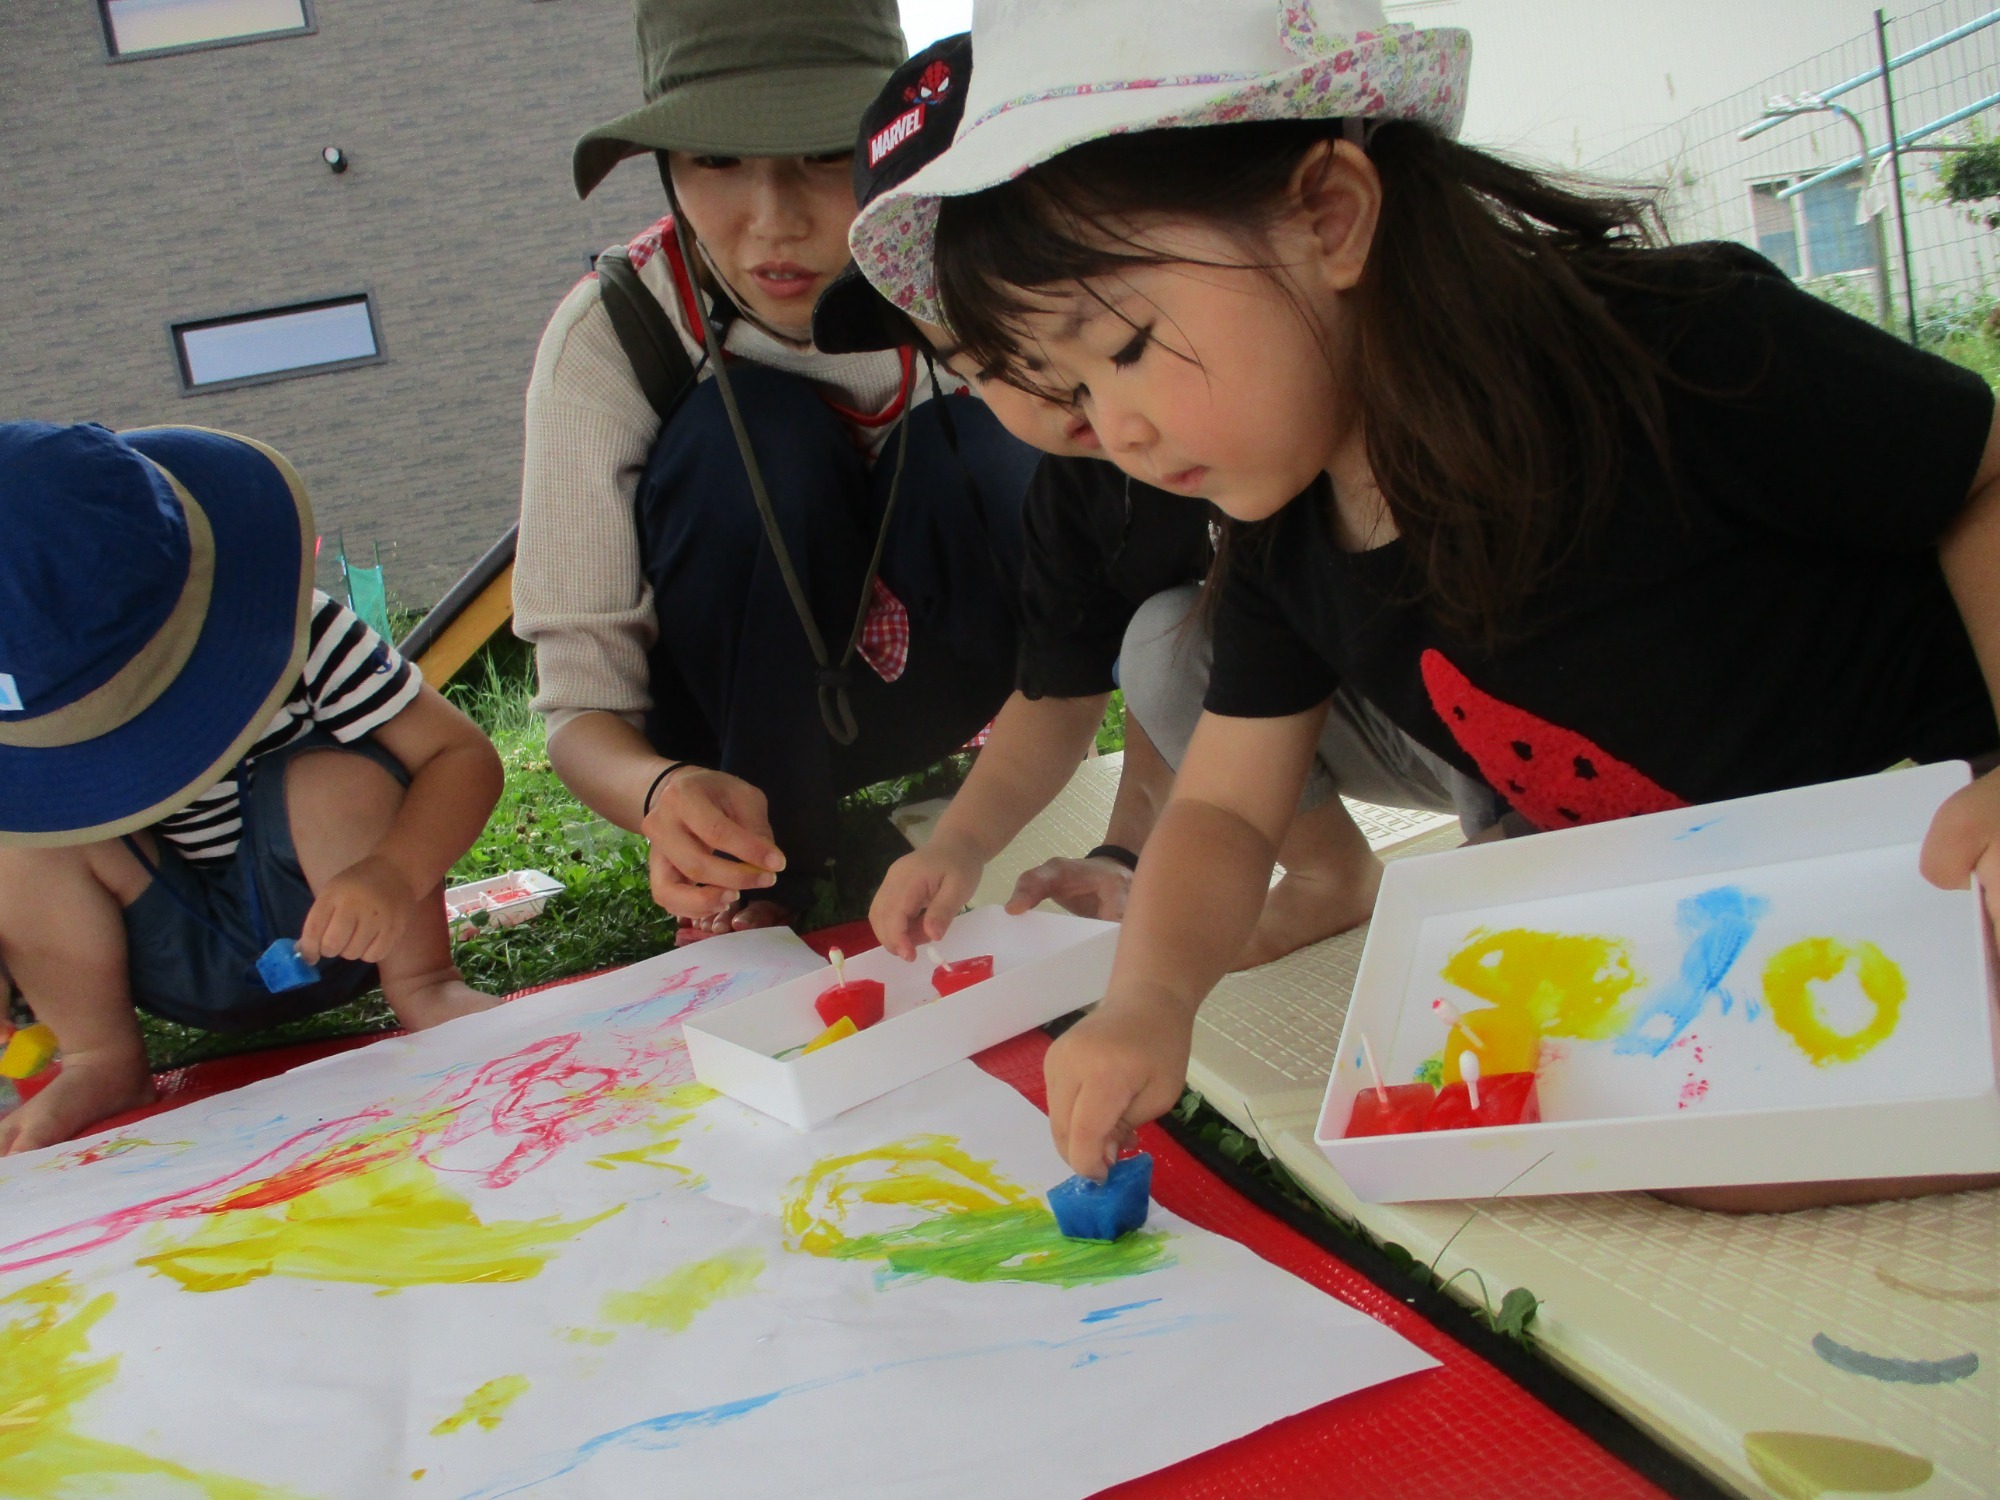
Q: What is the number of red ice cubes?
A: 4